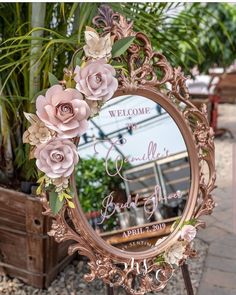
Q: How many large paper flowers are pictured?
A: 3